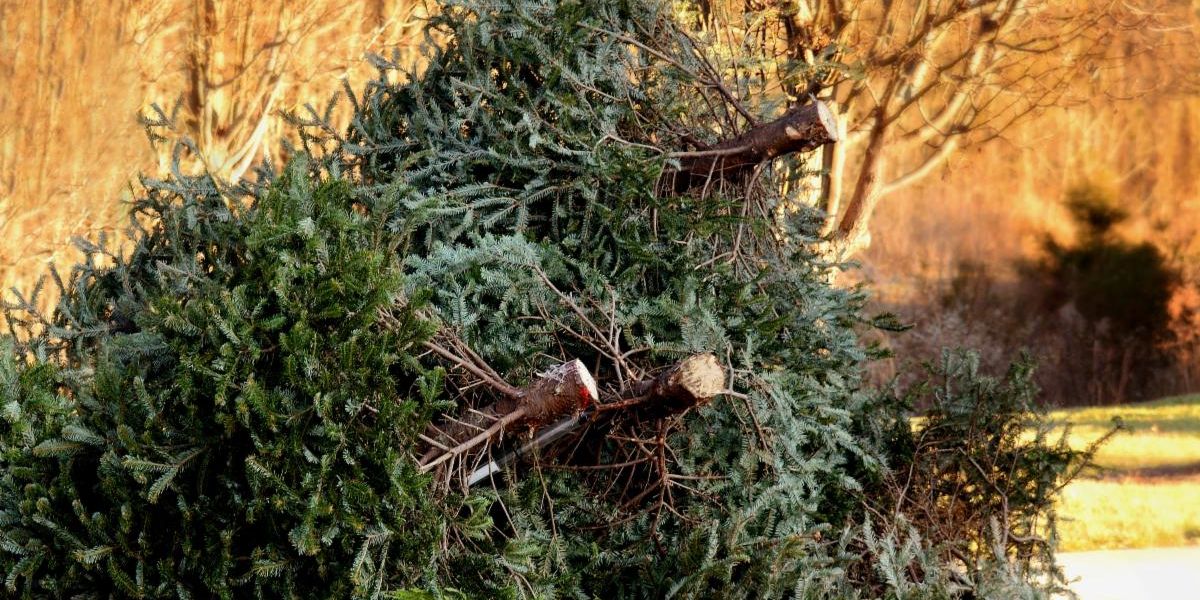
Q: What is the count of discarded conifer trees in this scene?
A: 3